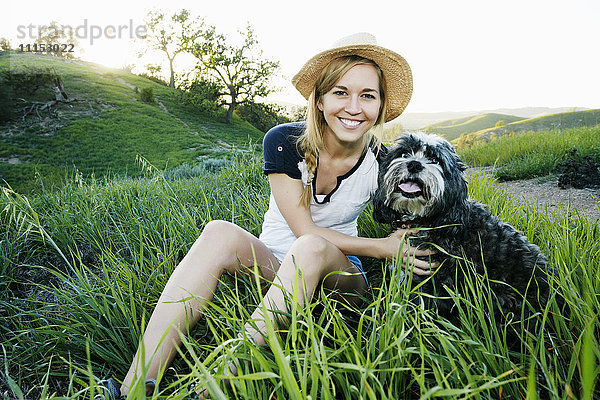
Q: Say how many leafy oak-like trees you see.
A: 2